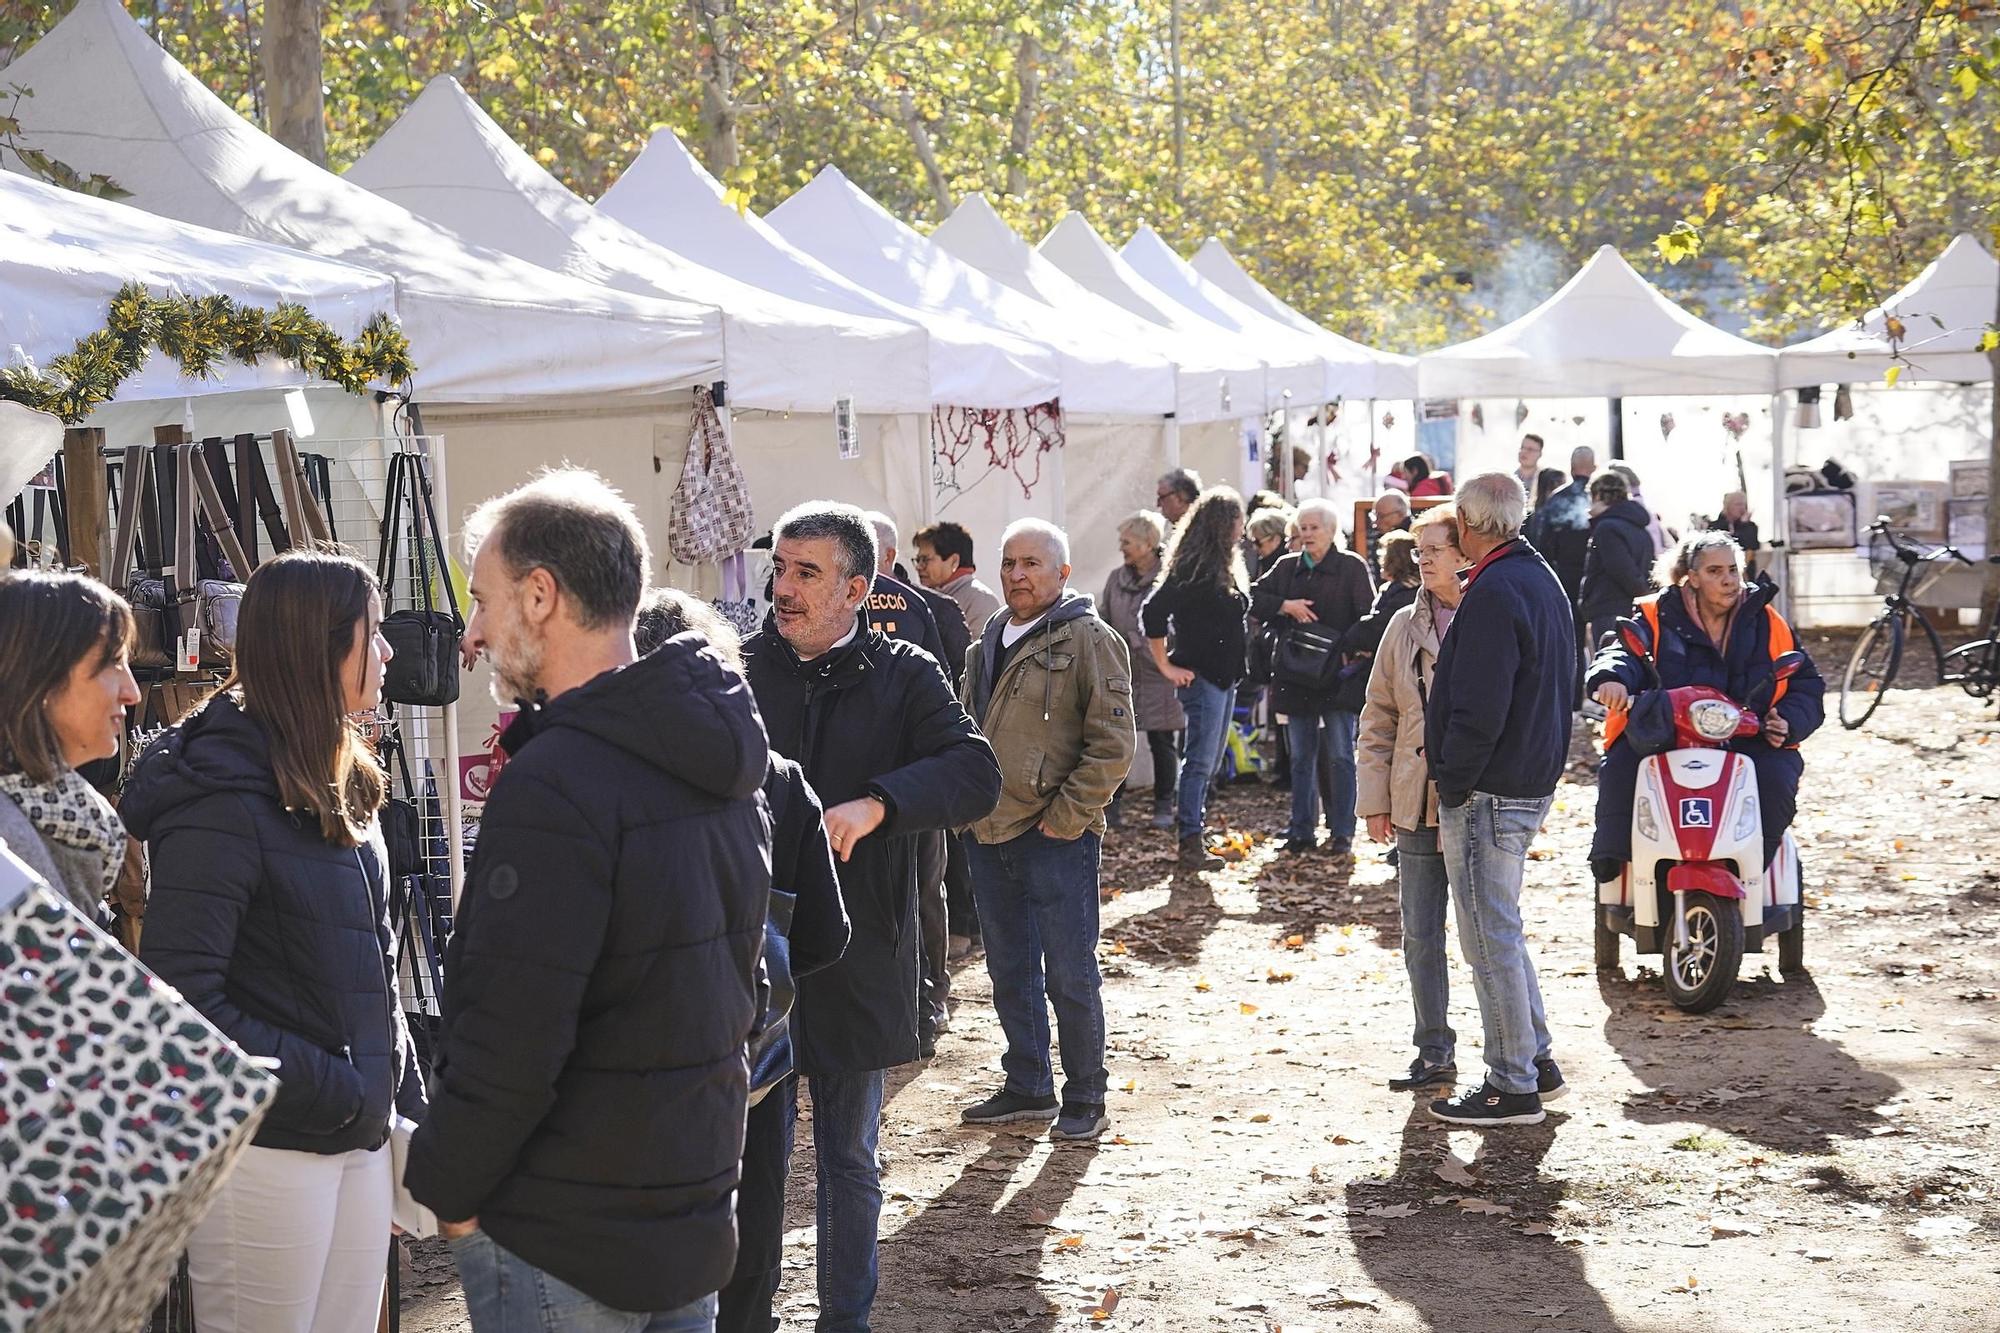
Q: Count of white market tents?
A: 11